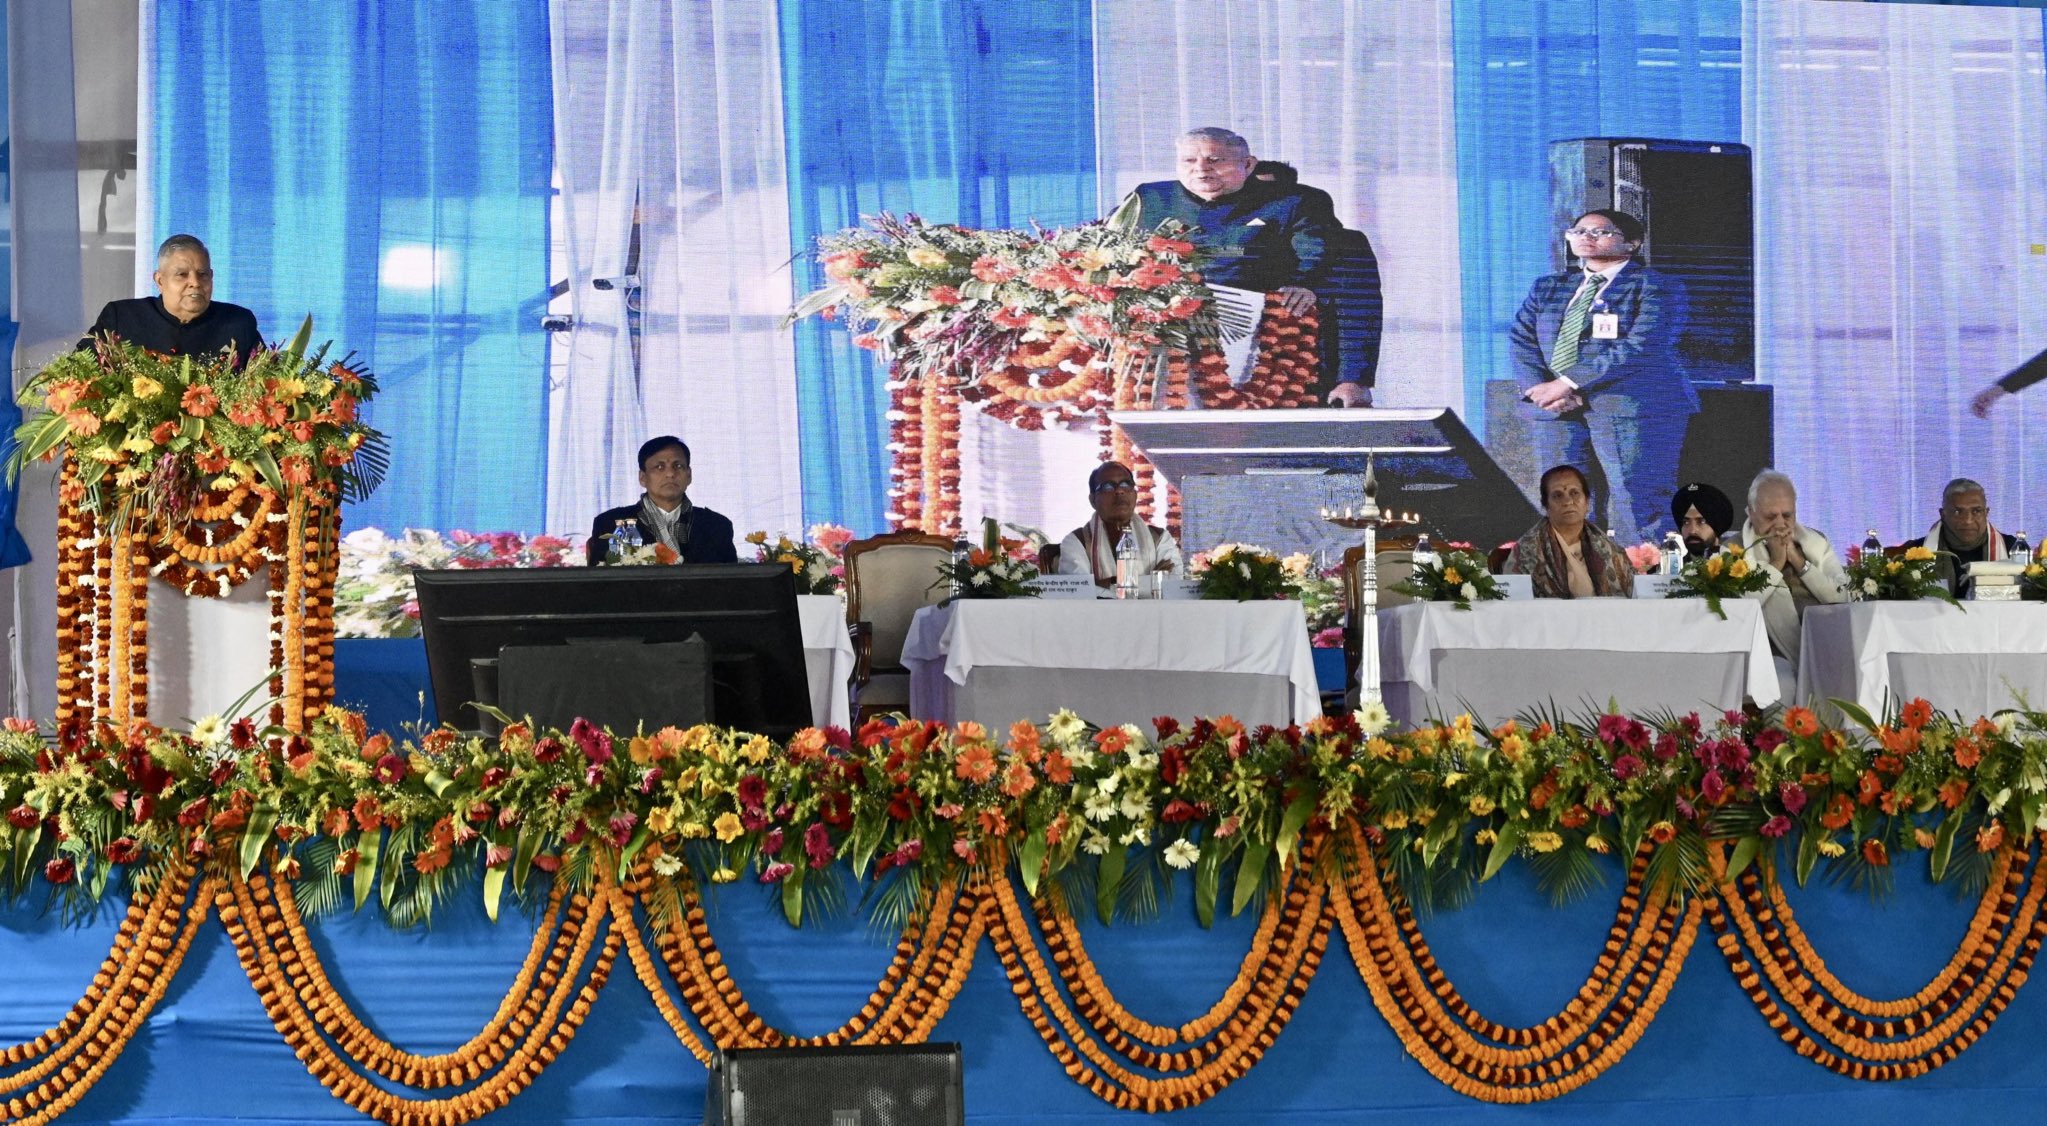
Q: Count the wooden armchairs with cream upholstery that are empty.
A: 2